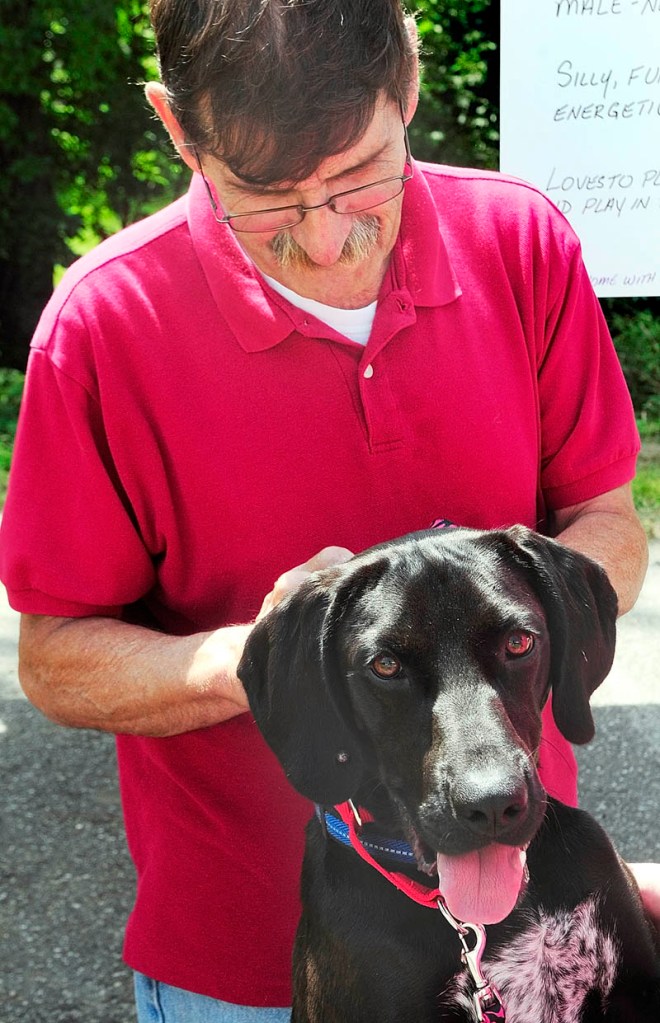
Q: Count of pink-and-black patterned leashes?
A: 1